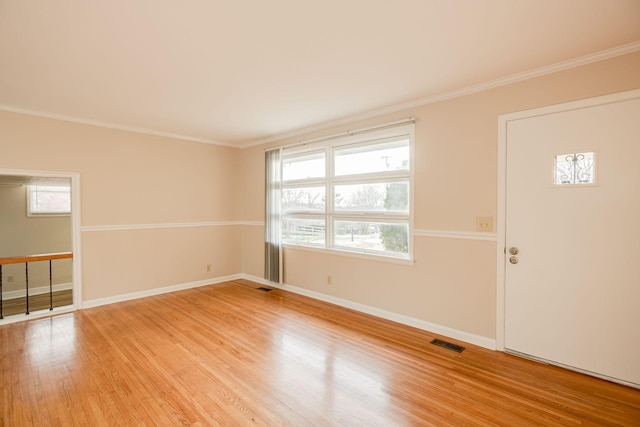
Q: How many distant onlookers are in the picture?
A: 0